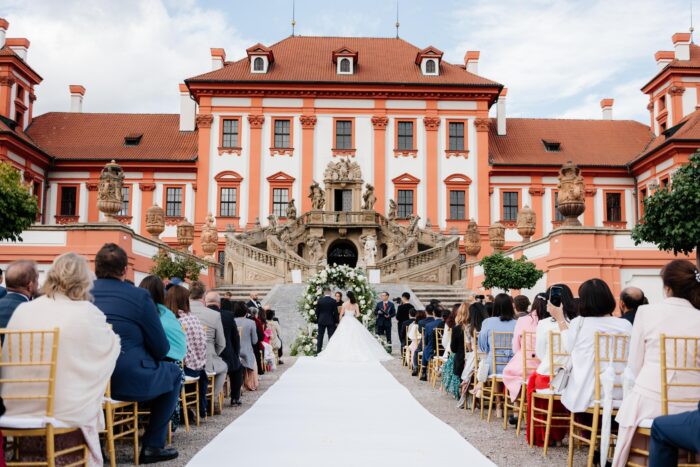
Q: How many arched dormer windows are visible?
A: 3